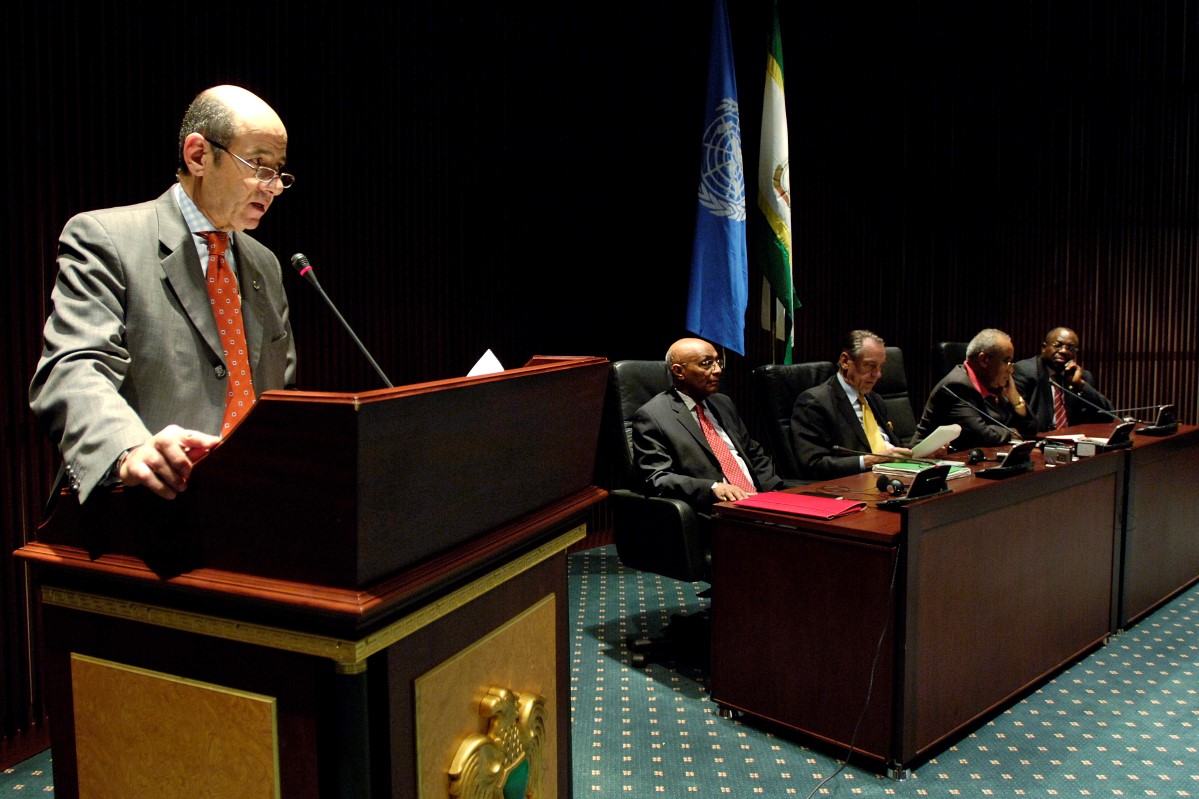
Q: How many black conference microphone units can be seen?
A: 4